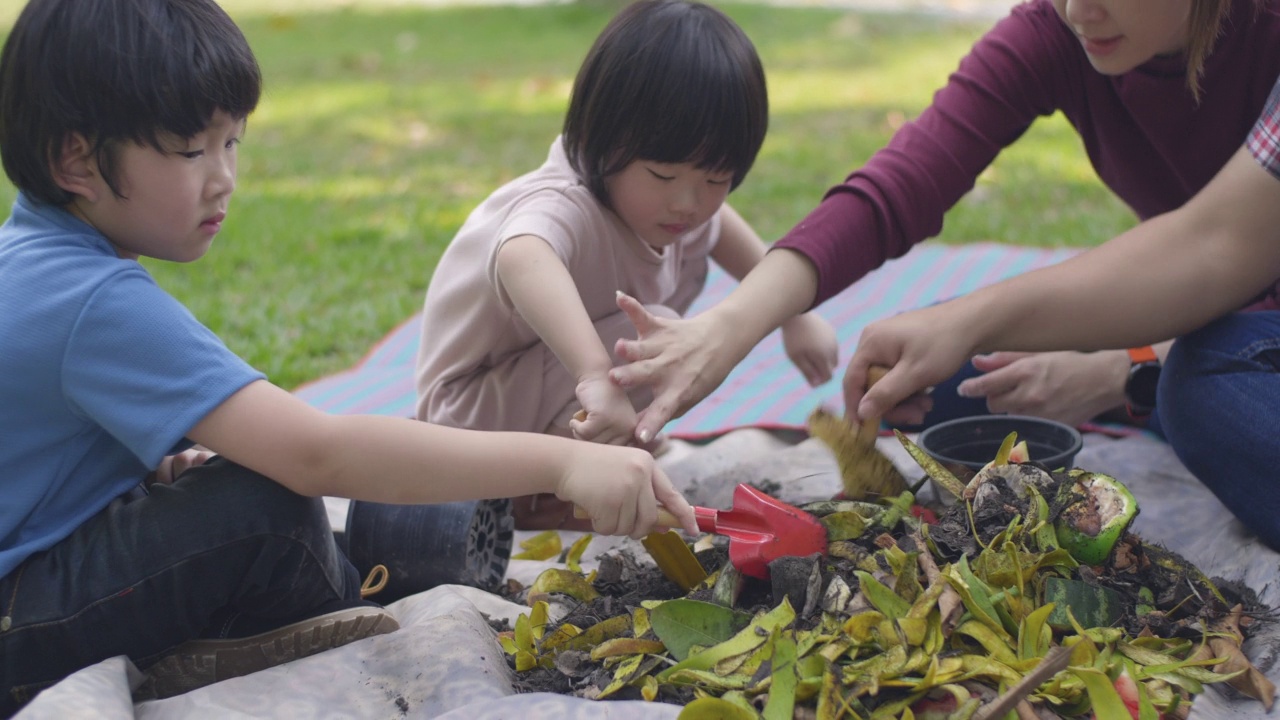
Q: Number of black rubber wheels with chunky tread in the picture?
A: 0